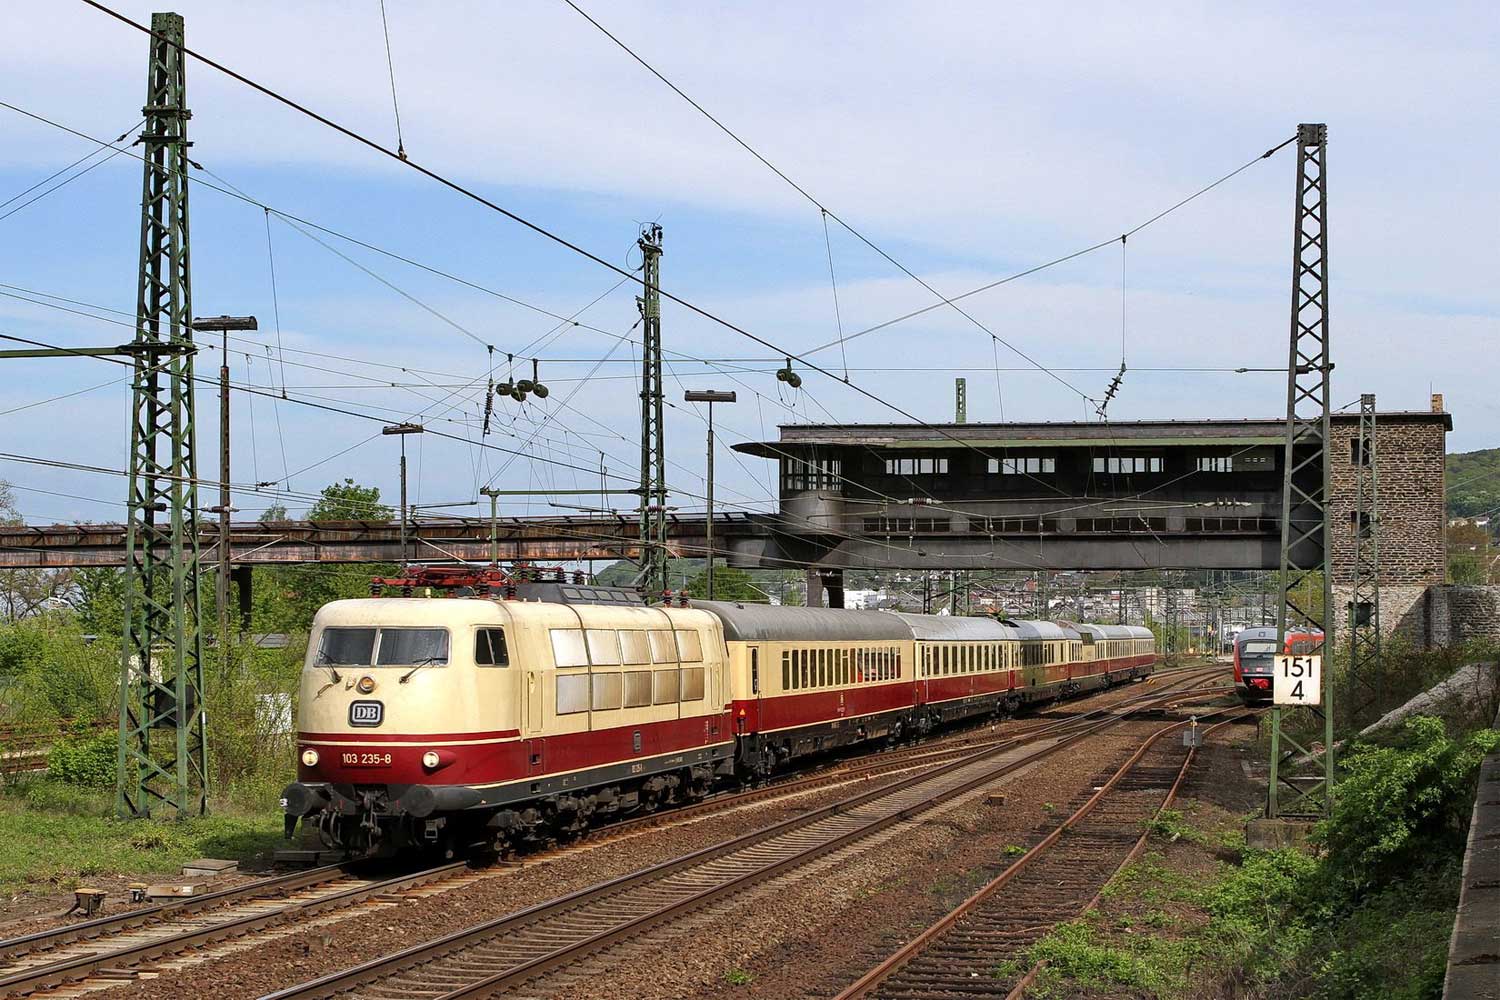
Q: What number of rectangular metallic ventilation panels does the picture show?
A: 10